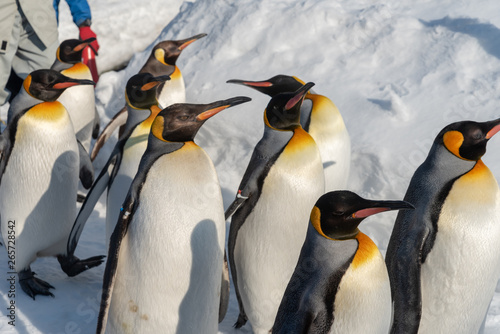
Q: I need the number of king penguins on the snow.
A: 9